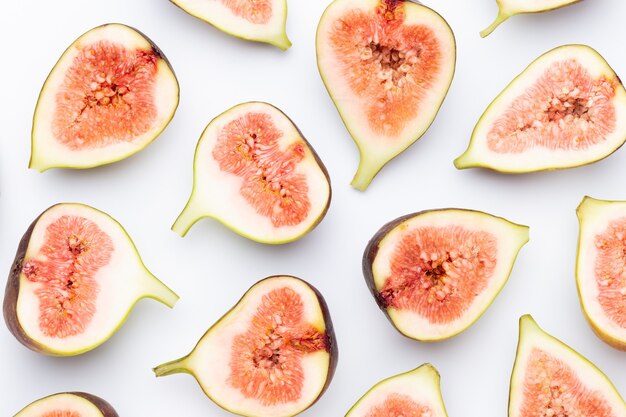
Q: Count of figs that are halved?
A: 13